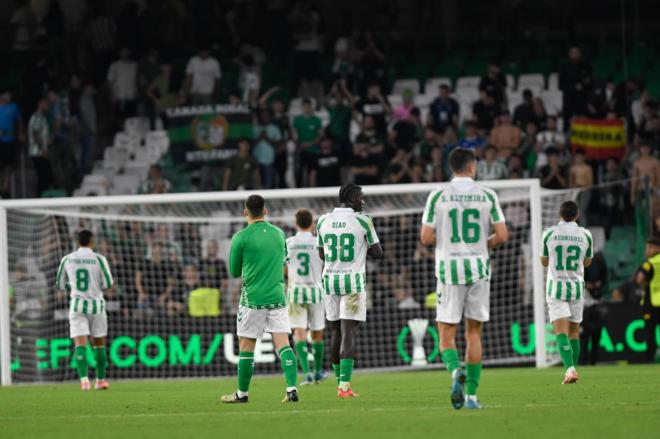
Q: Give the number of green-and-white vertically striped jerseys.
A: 5